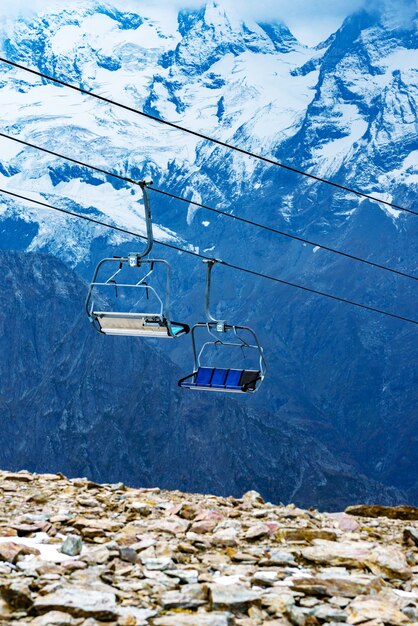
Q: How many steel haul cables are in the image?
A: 3